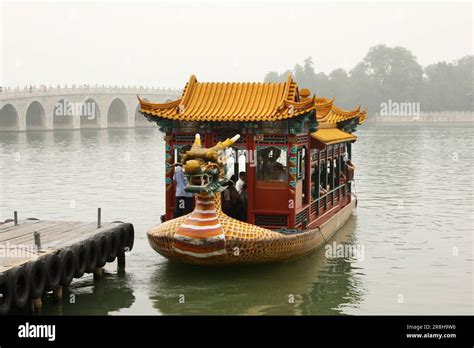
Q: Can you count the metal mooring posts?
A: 3